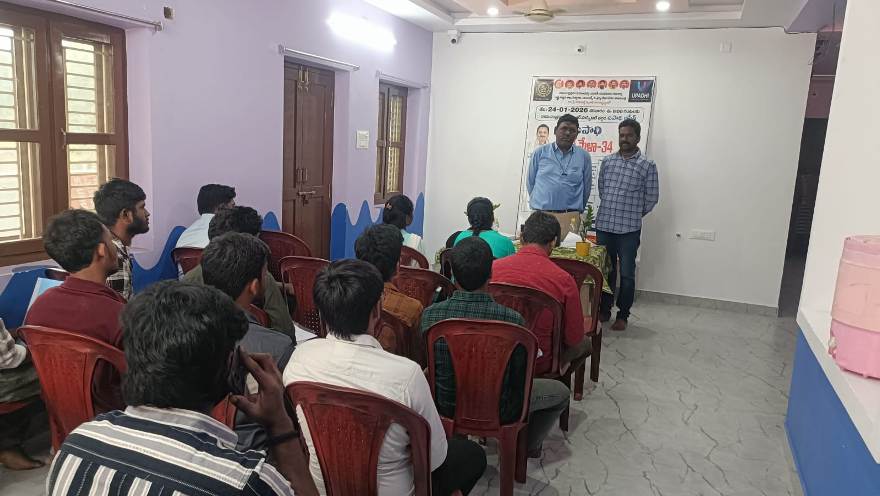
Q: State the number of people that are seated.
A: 13